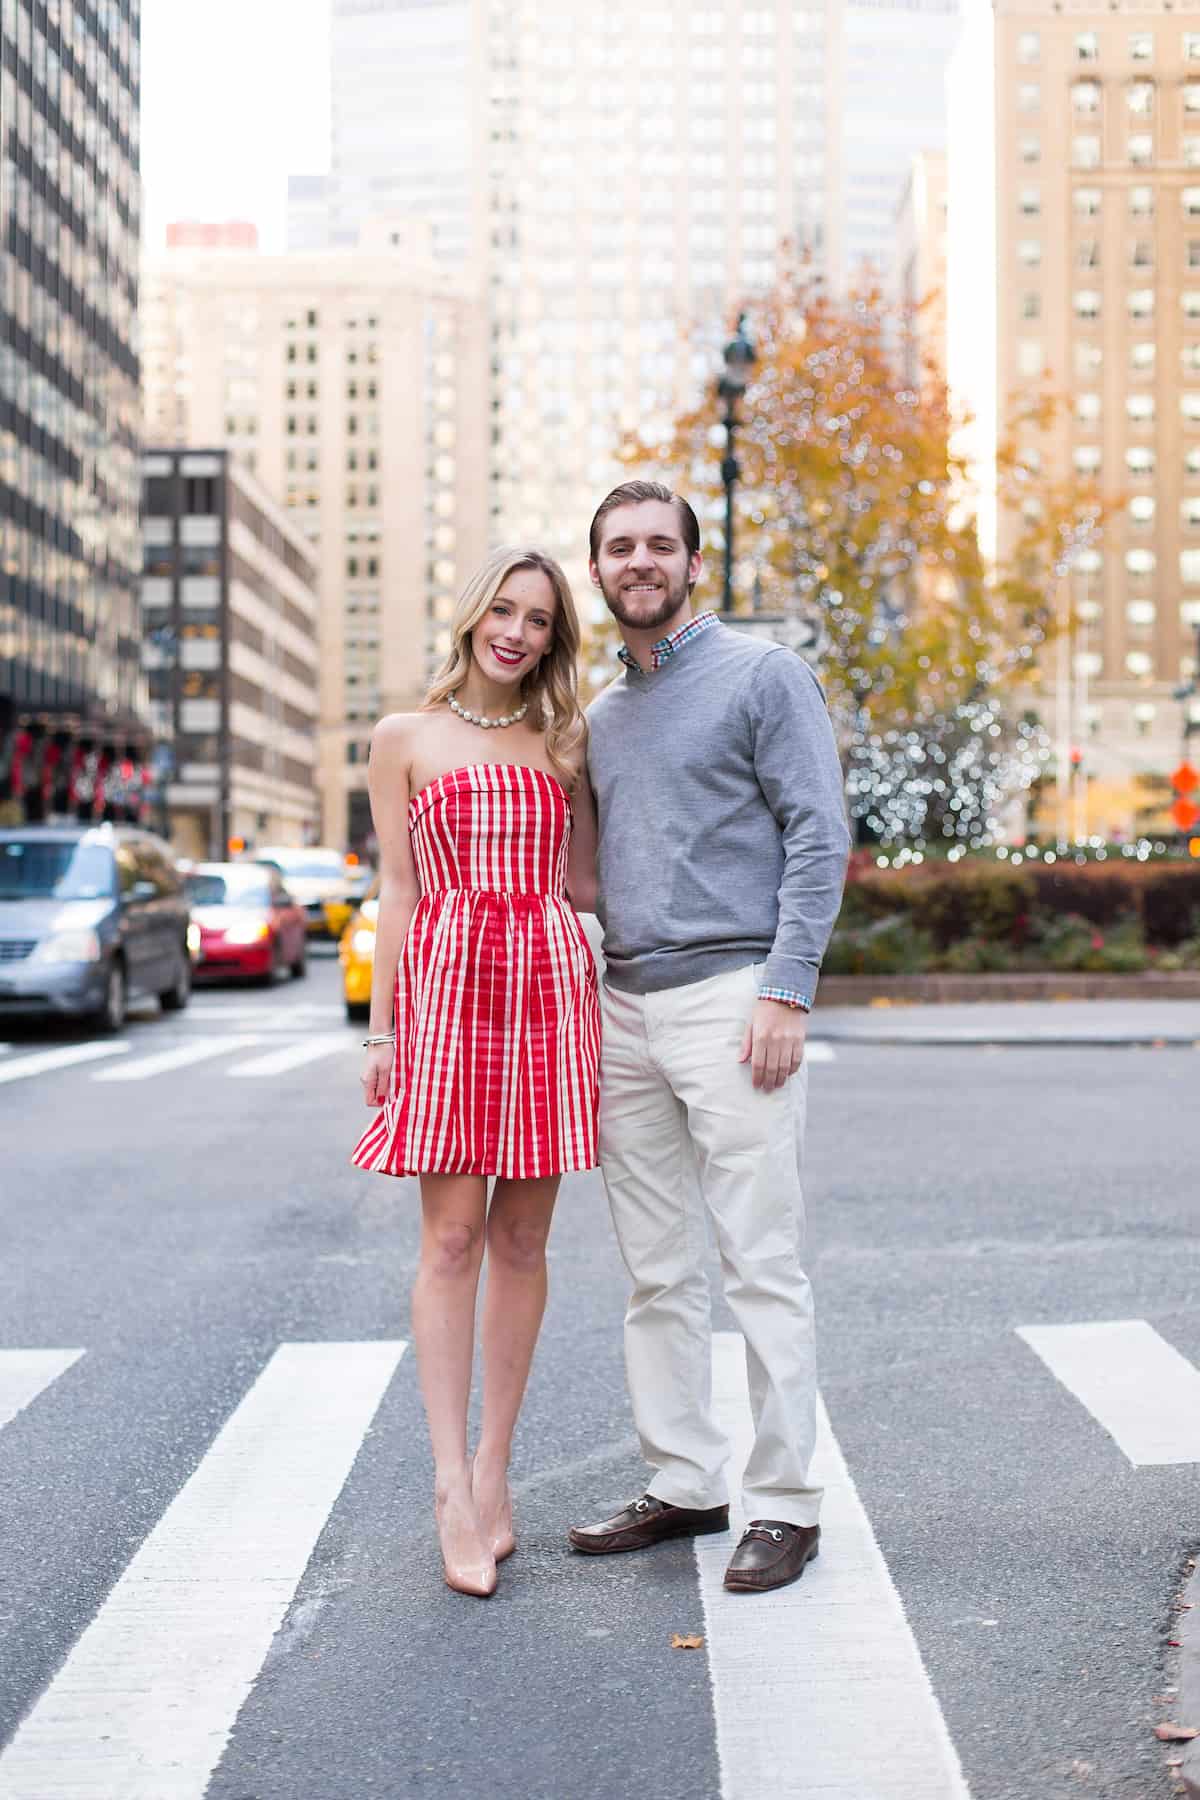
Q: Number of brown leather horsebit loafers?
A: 2